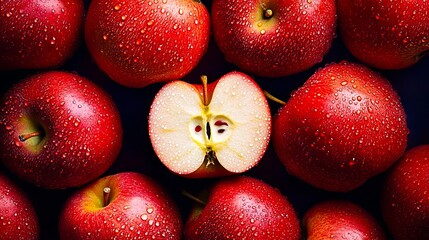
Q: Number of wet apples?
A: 12